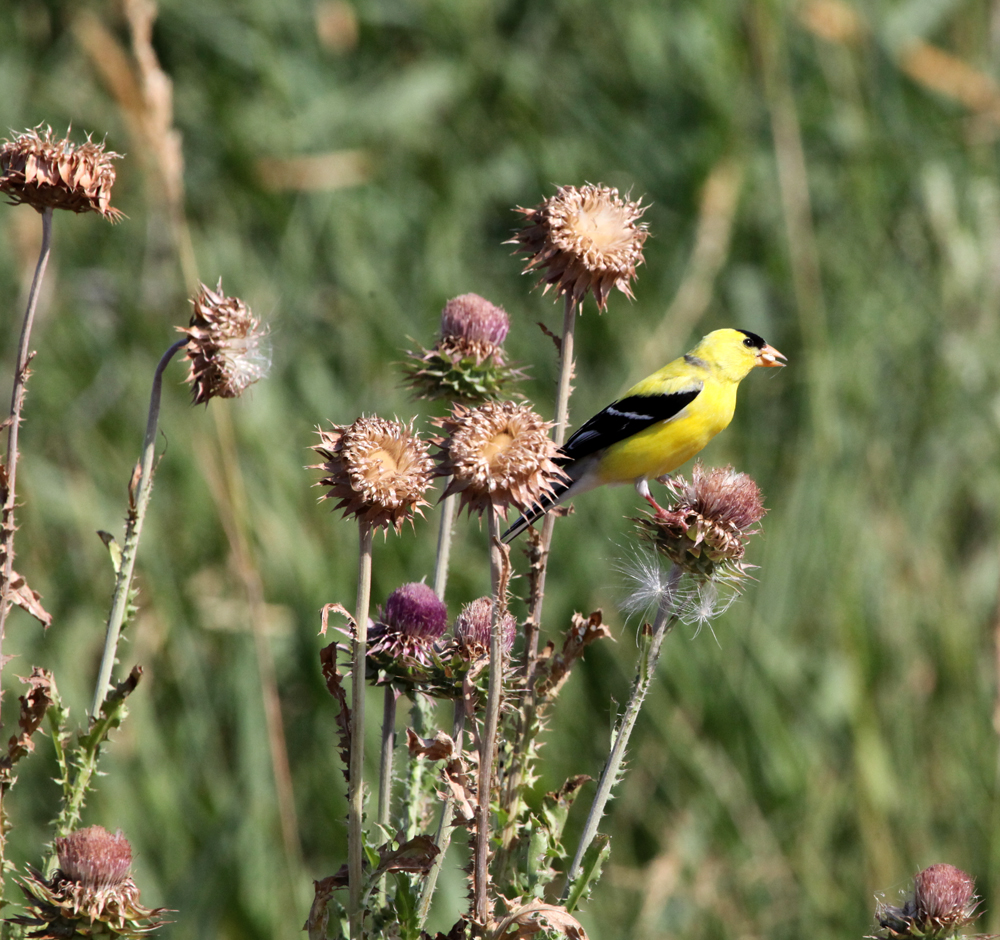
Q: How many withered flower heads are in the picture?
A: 5